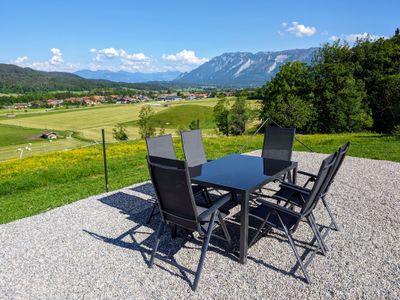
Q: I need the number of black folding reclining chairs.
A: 6